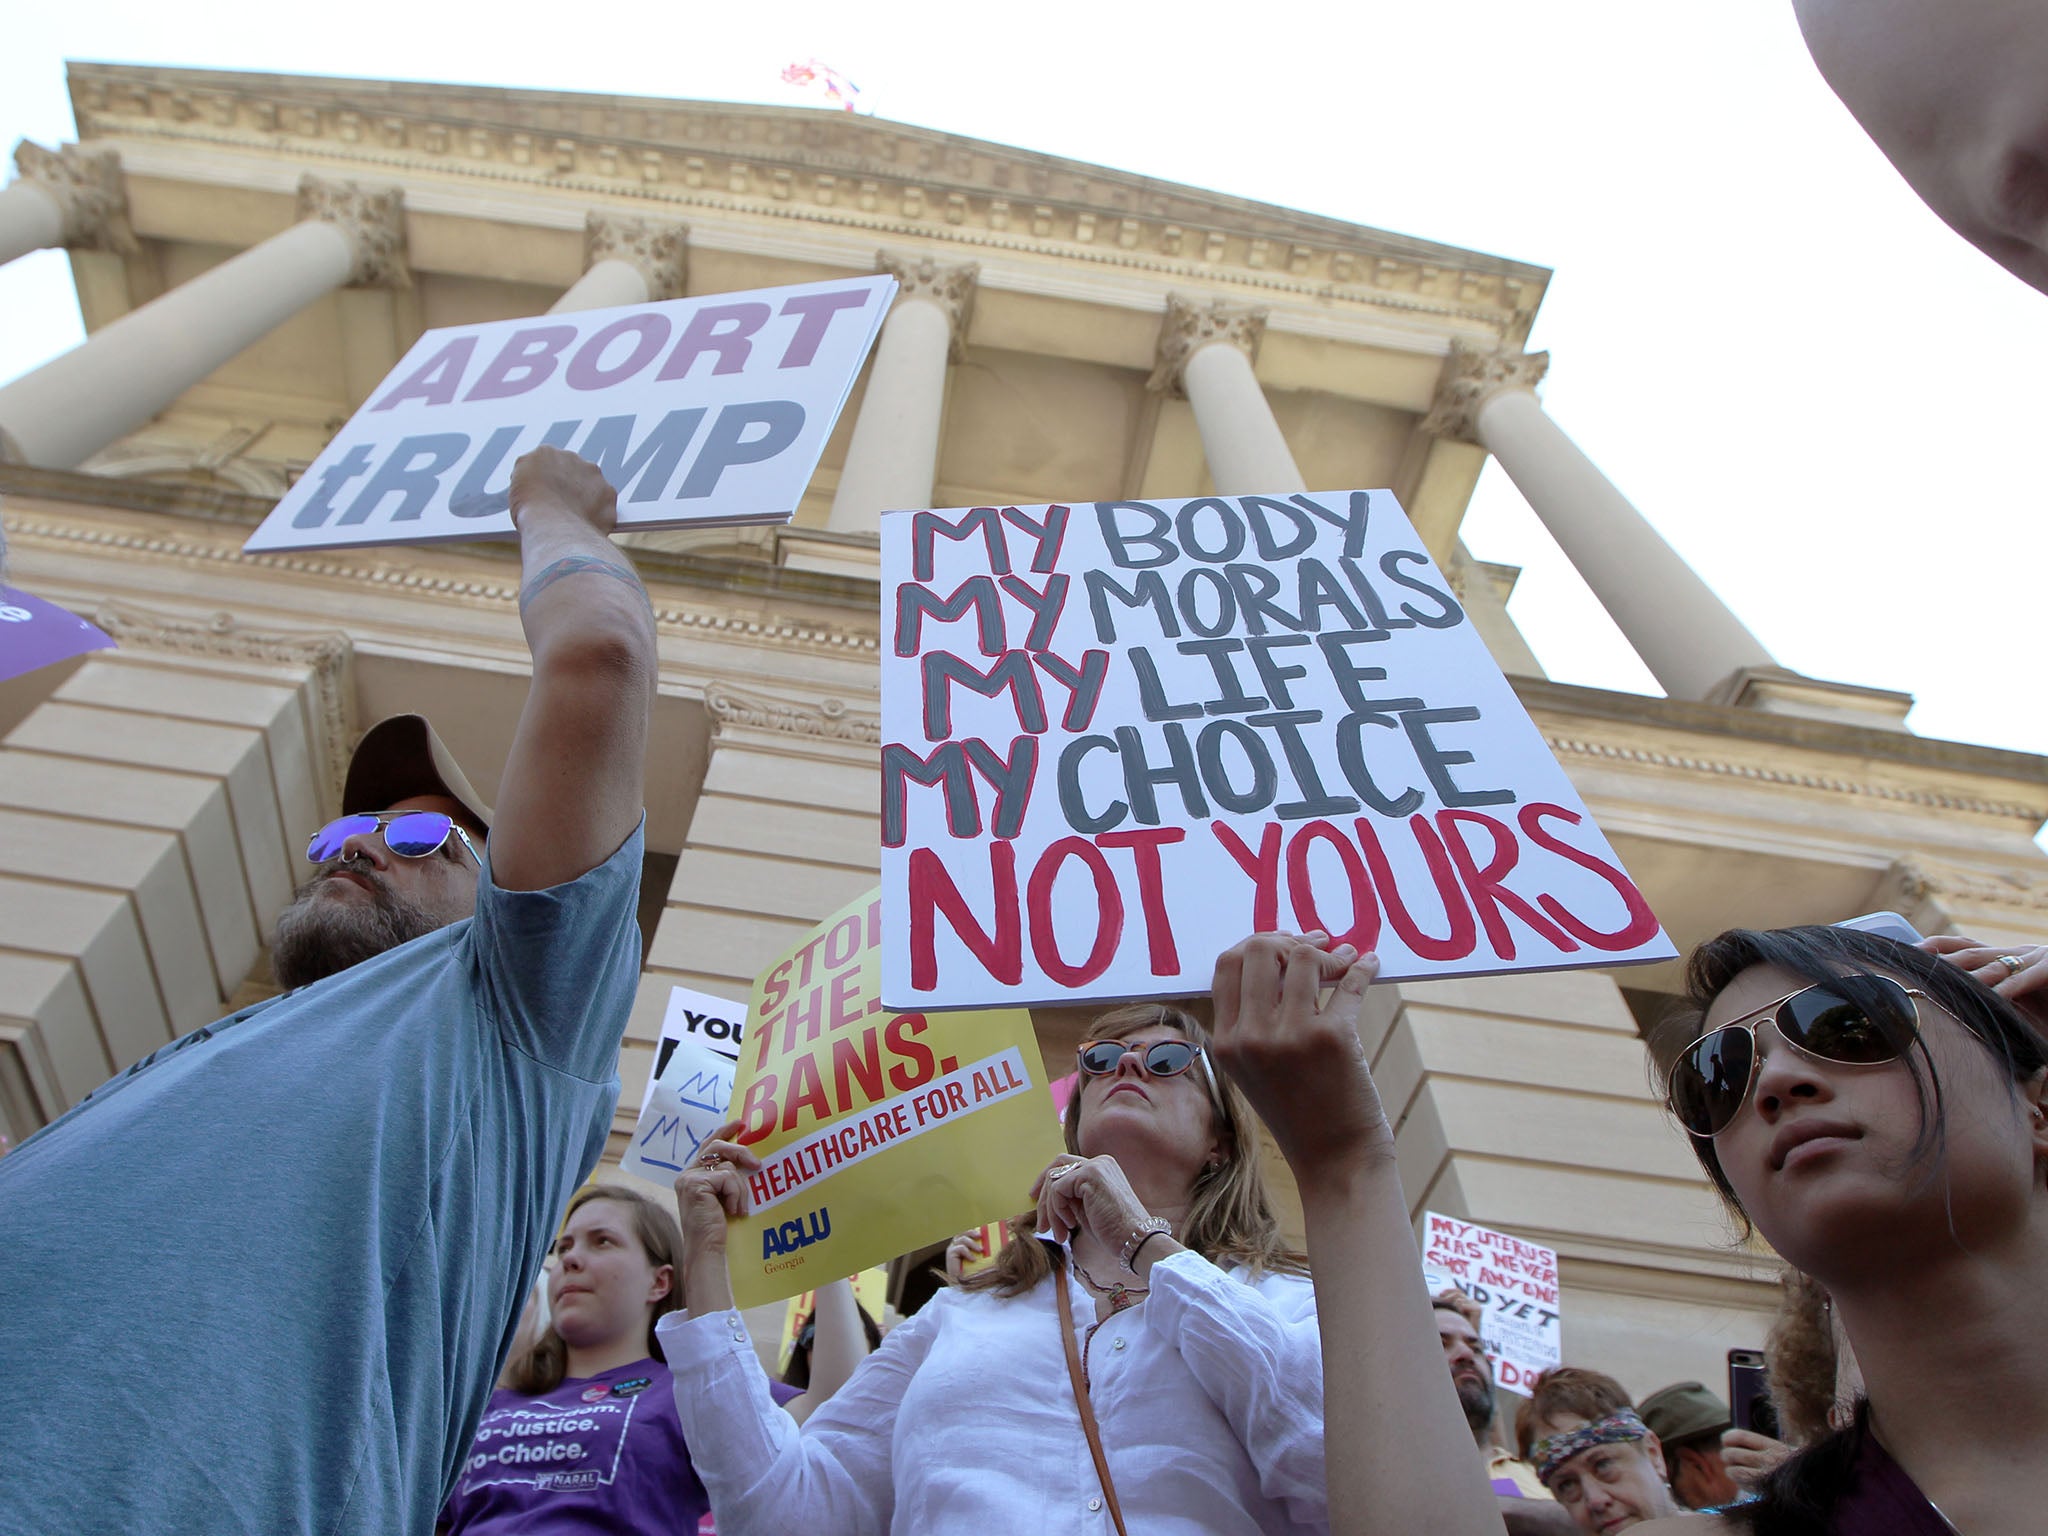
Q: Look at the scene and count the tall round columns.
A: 6